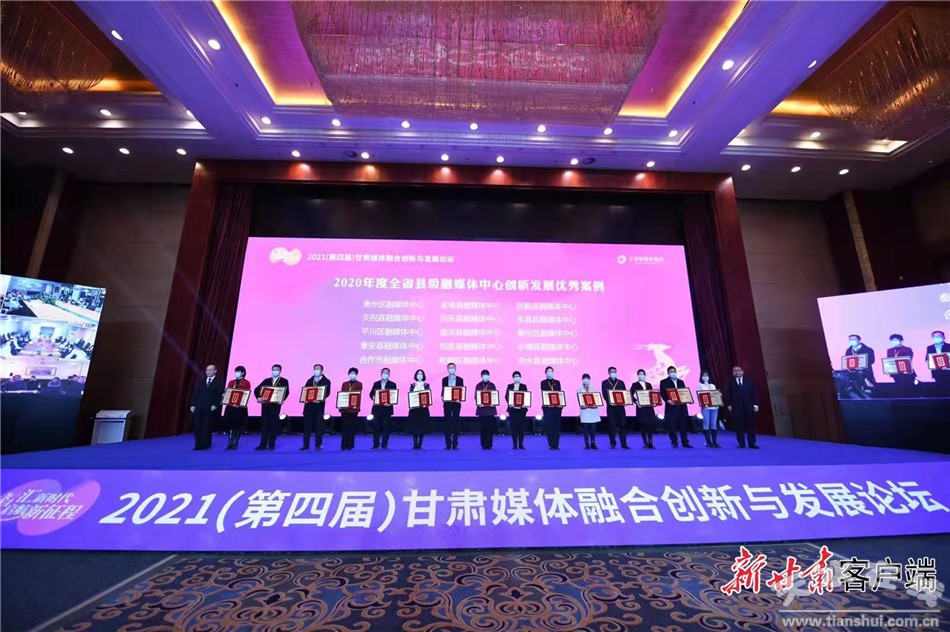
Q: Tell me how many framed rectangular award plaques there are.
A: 15